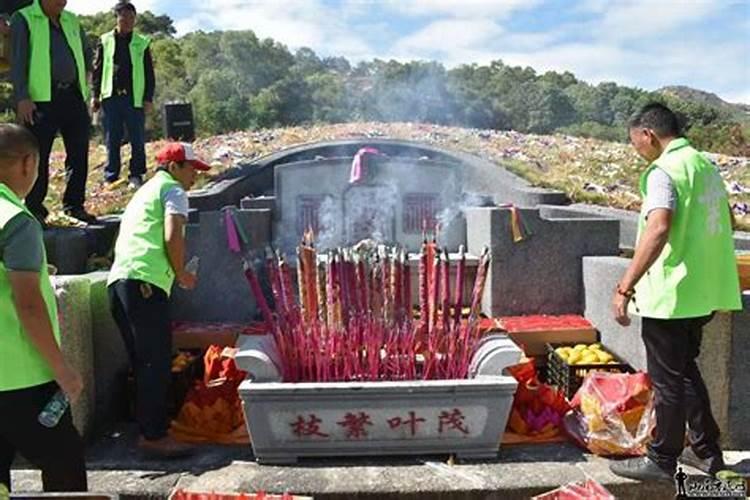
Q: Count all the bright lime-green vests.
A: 5